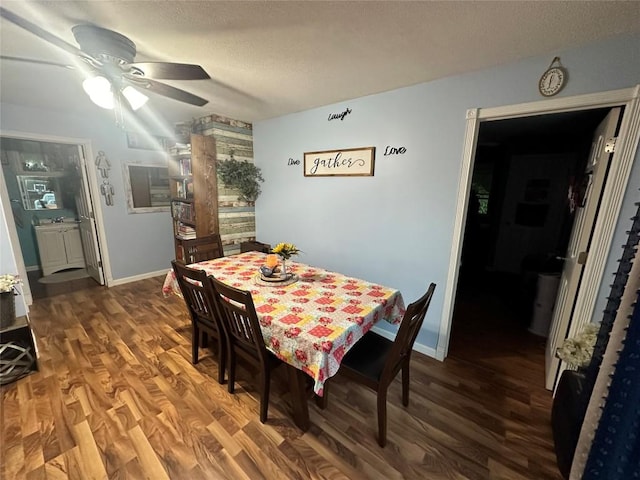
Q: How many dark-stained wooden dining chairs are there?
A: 4